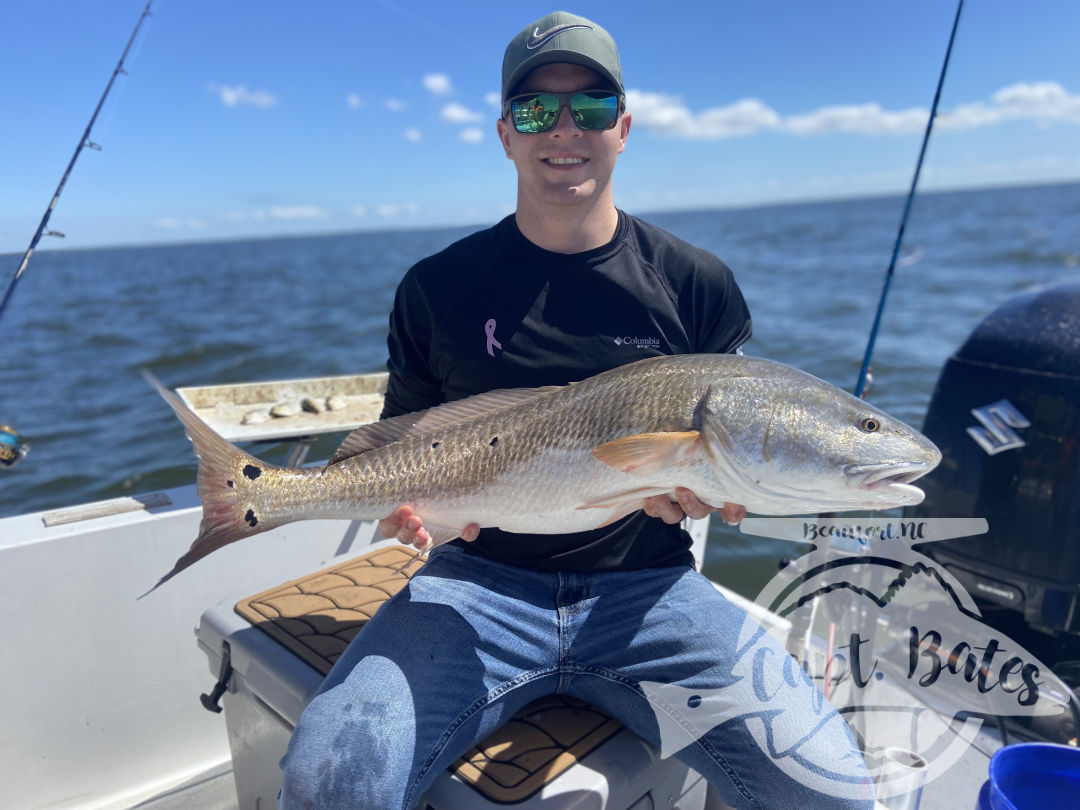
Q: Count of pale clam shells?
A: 4